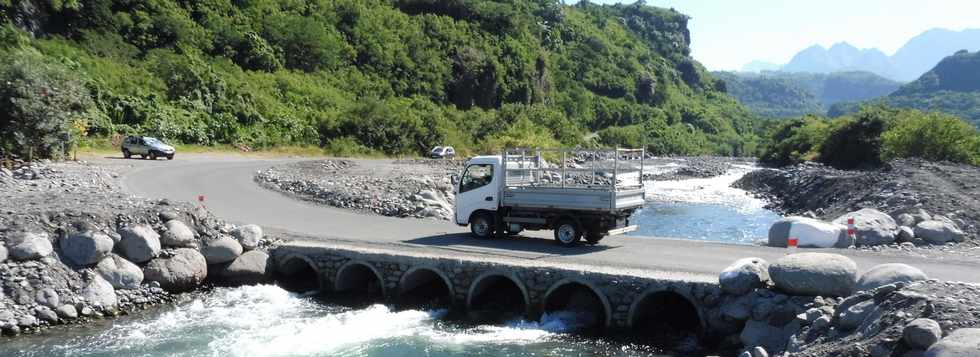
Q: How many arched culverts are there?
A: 6